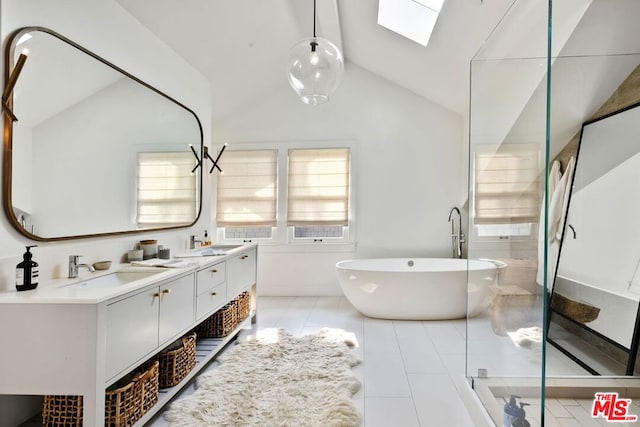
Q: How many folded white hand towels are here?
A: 2